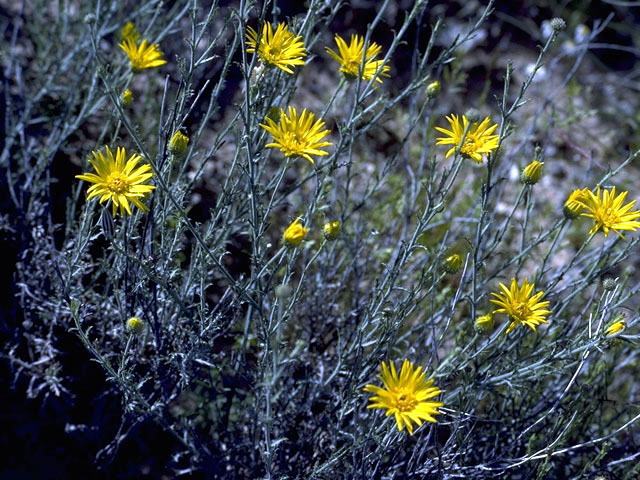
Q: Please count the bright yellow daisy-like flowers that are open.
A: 9